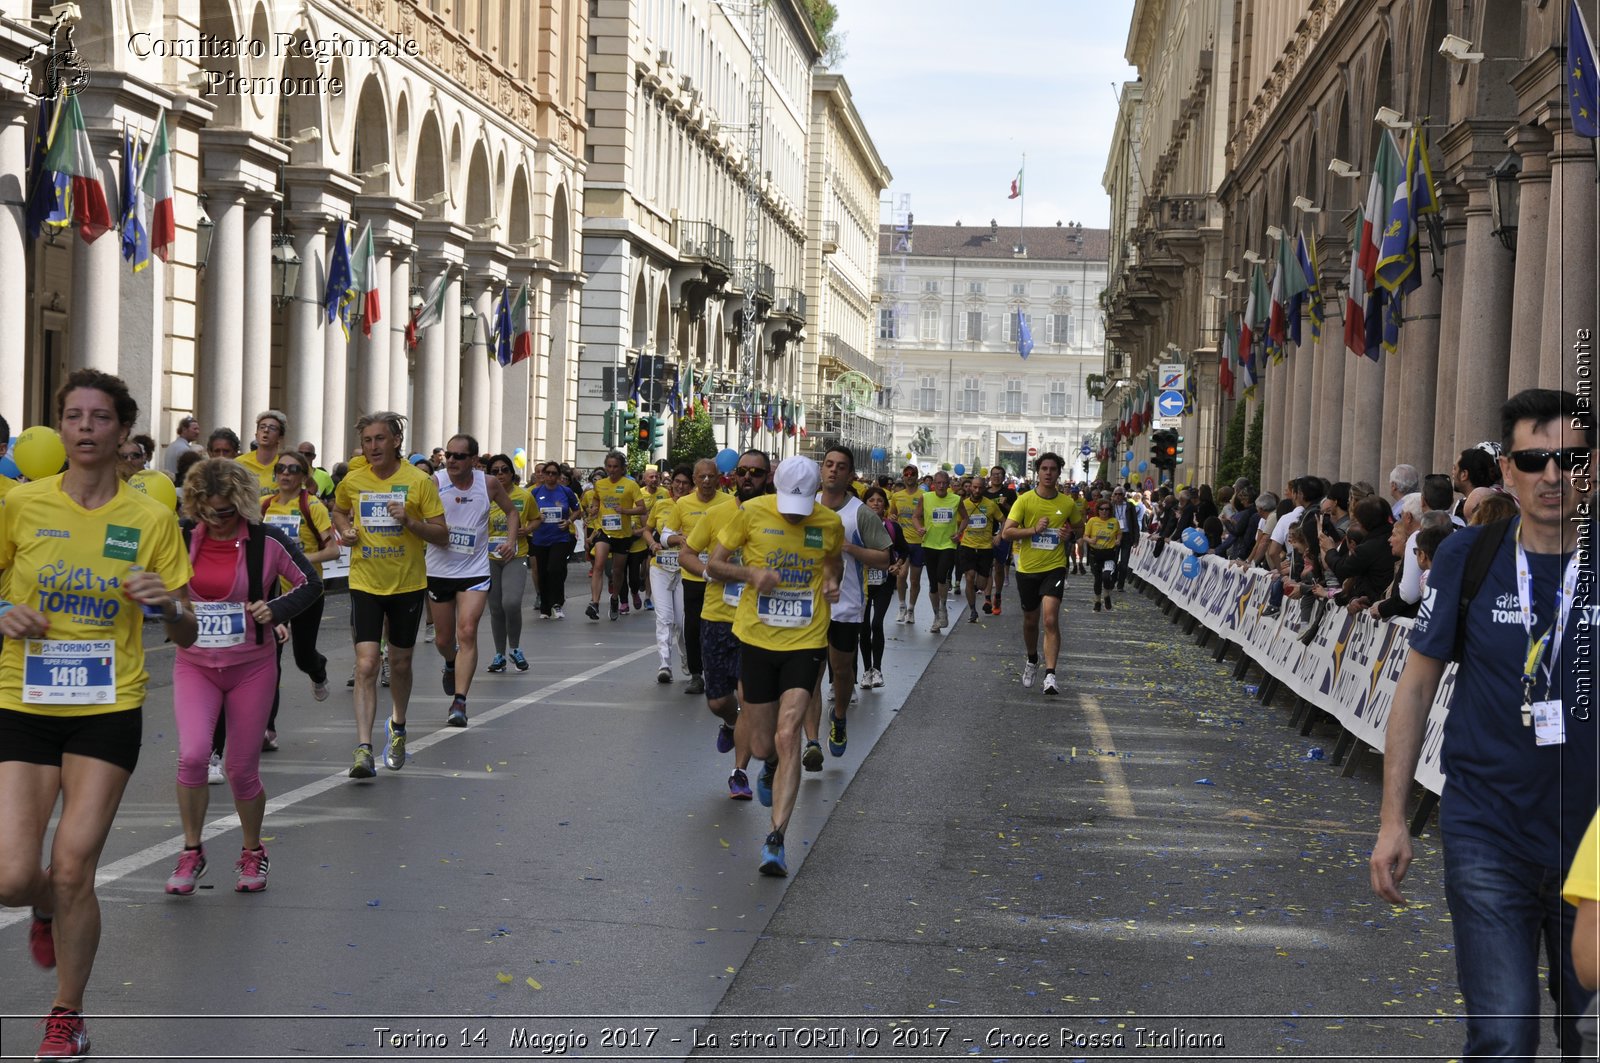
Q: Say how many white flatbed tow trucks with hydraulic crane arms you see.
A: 0